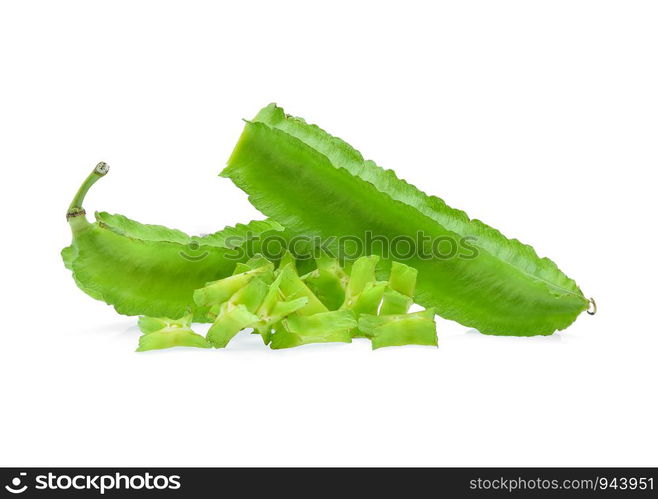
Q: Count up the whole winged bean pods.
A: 2